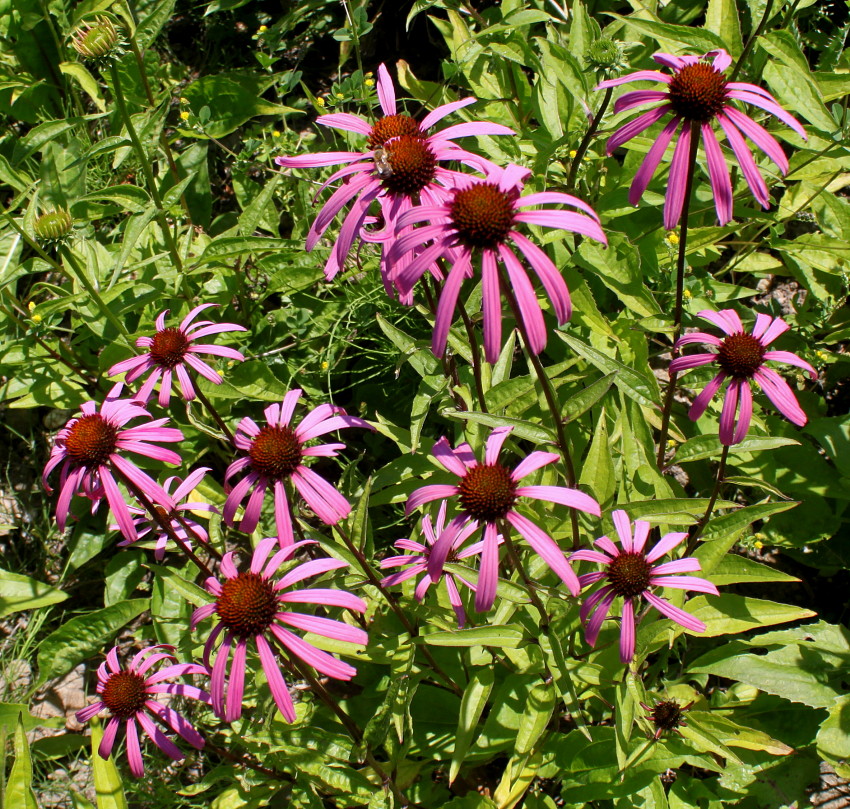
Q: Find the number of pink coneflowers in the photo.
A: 14